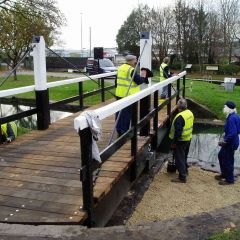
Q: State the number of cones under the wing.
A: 0